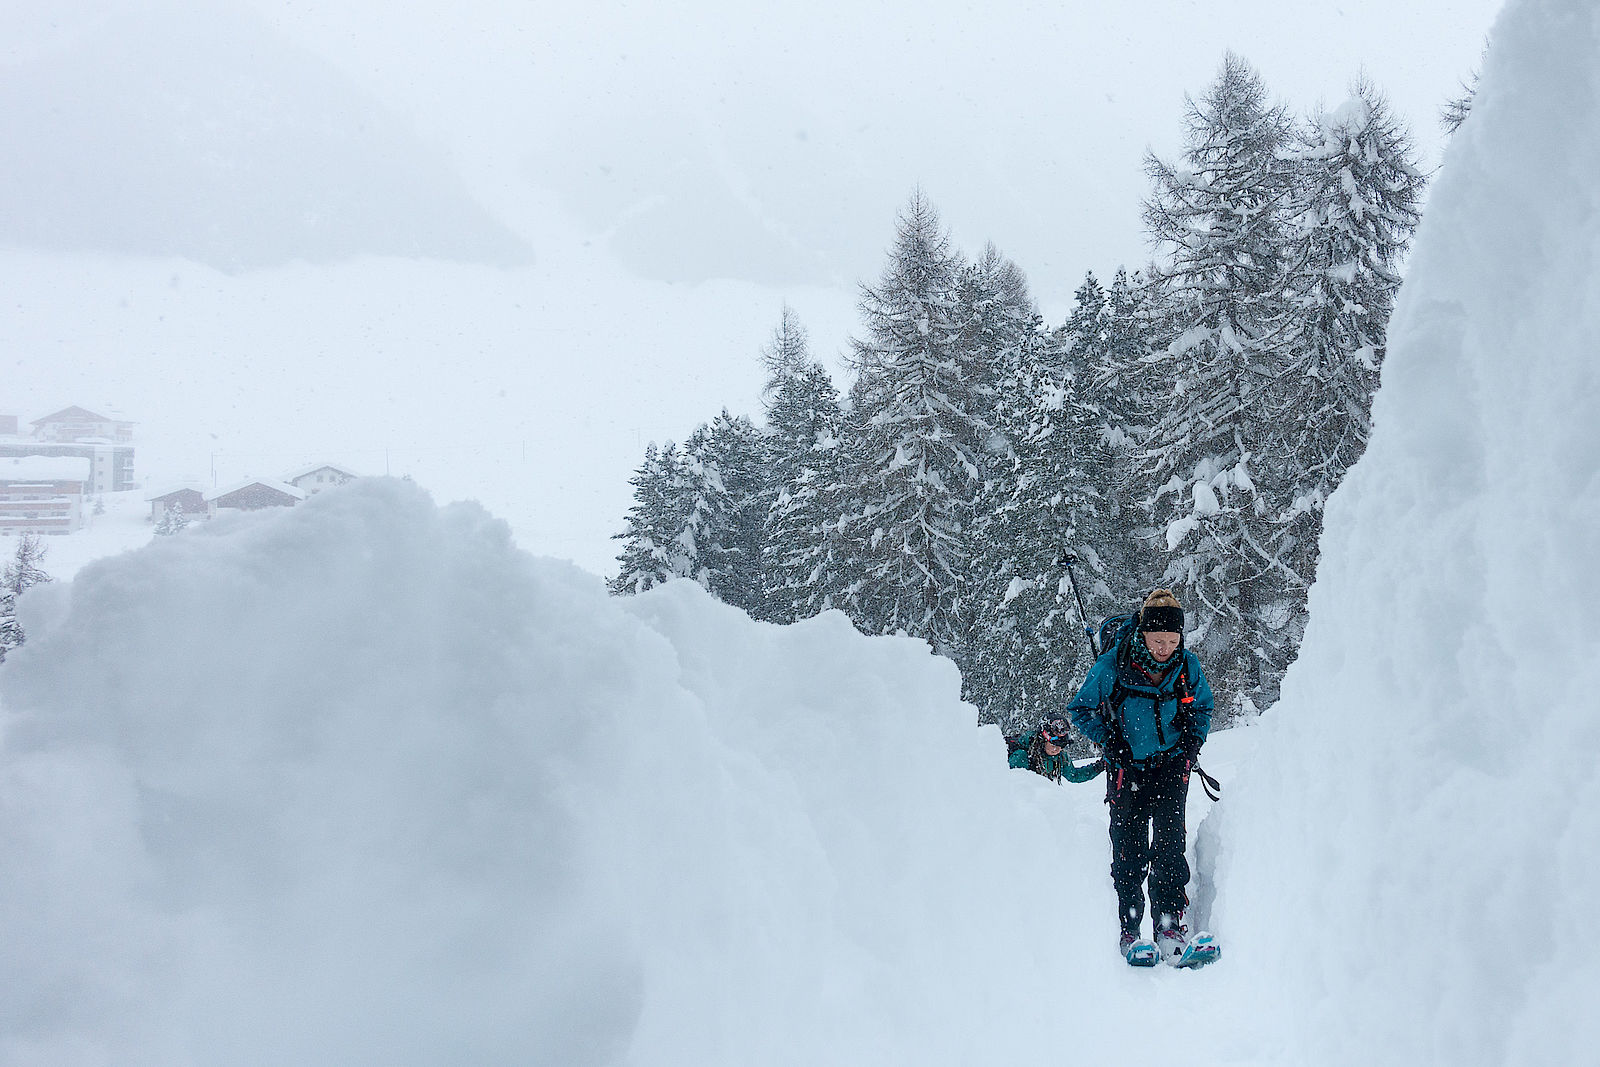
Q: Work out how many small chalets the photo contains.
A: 3